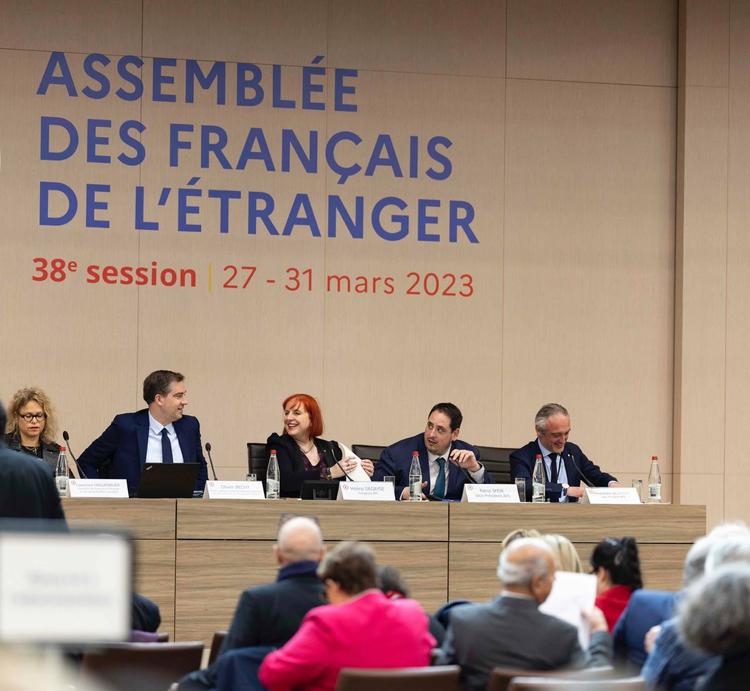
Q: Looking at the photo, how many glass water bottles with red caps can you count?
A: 5